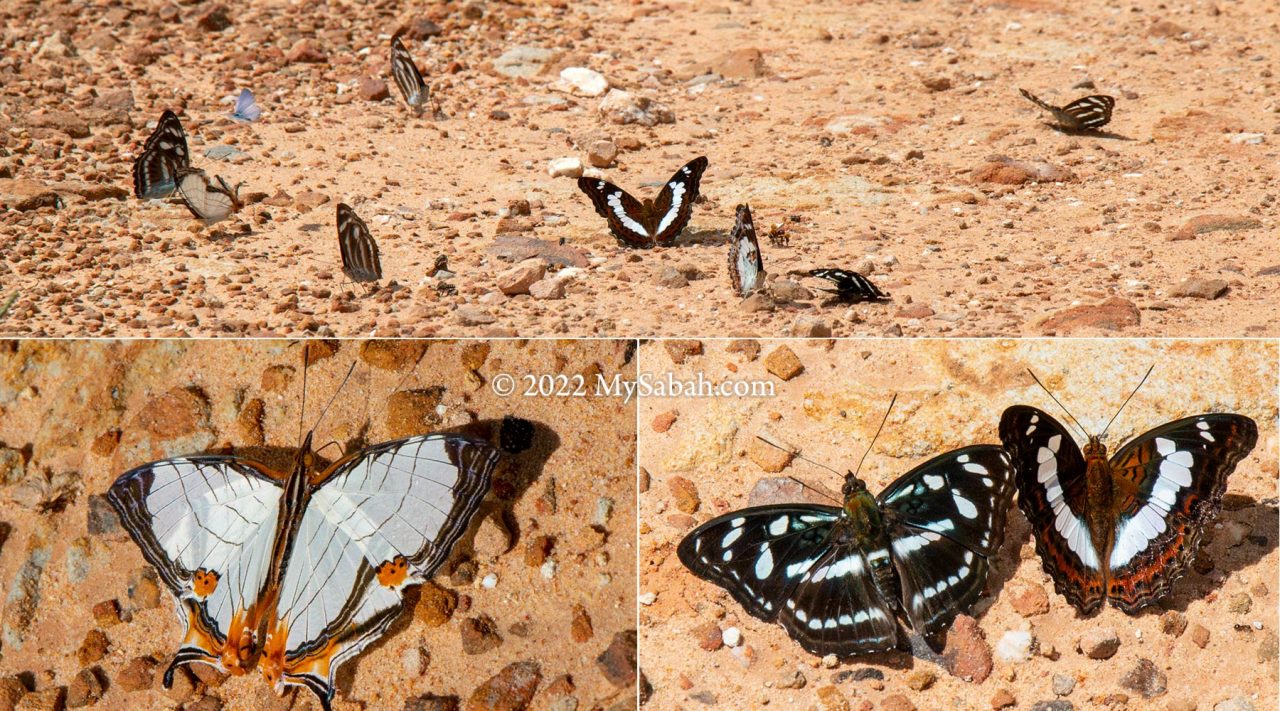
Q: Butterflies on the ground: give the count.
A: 12